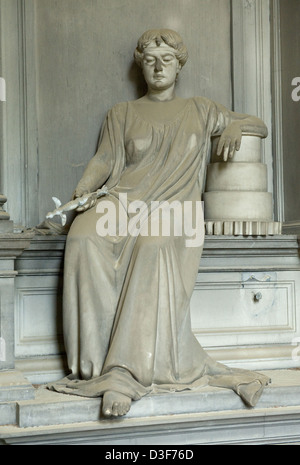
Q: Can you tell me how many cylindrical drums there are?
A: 3